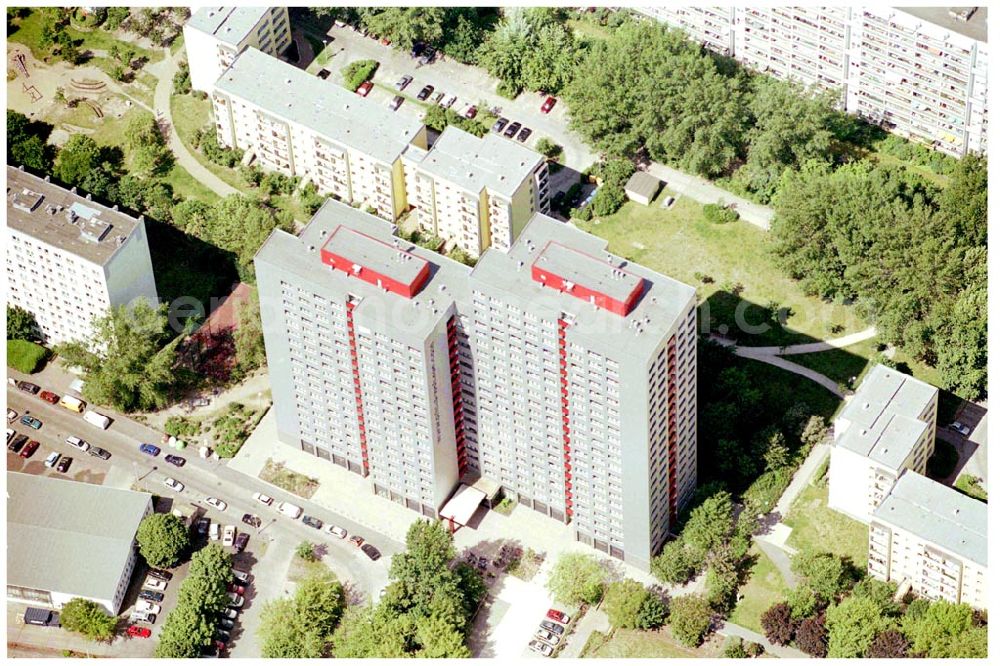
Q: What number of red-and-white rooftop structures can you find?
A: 2